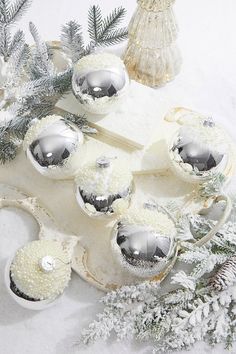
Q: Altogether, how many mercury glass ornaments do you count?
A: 6